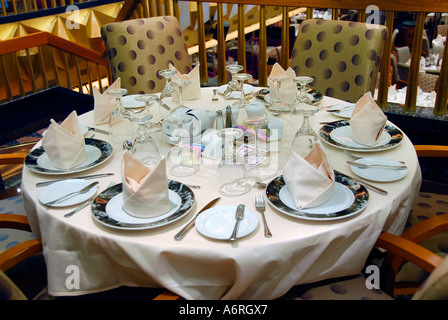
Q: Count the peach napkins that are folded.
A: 7